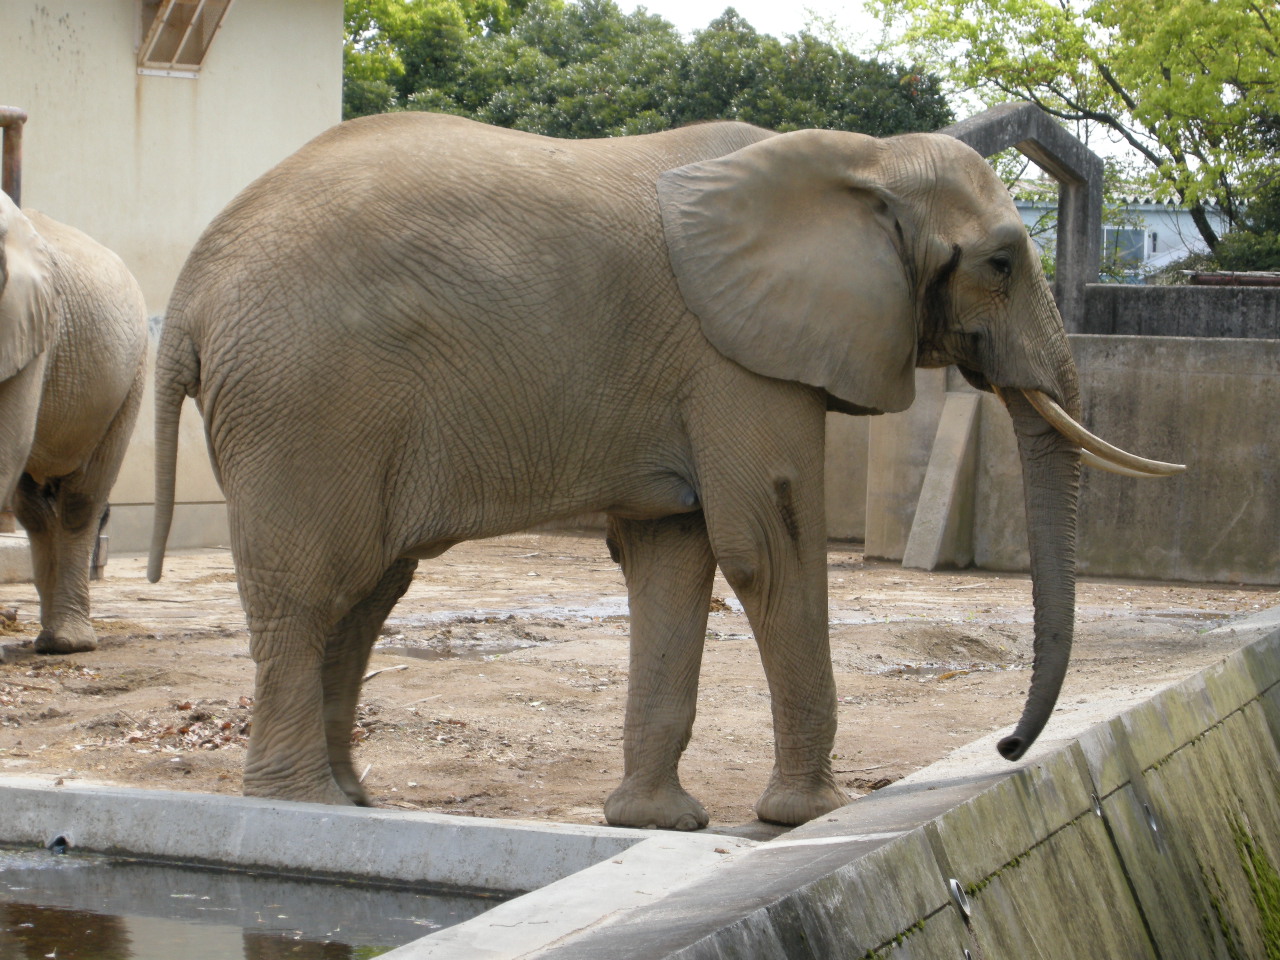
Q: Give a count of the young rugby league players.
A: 0